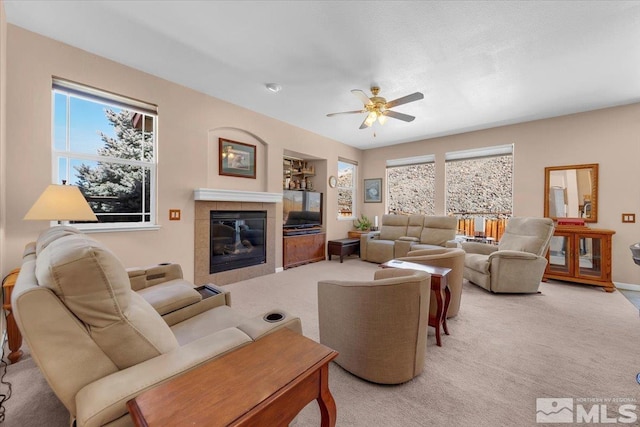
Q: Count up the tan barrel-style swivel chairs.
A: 2